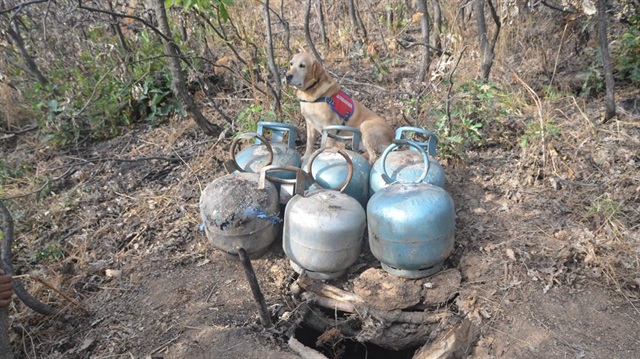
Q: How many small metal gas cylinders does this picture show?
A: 6